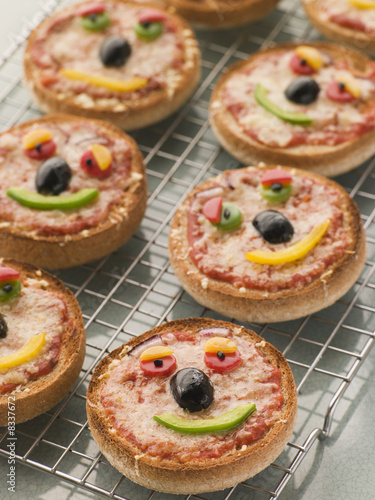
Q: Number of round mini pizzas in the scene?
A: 8